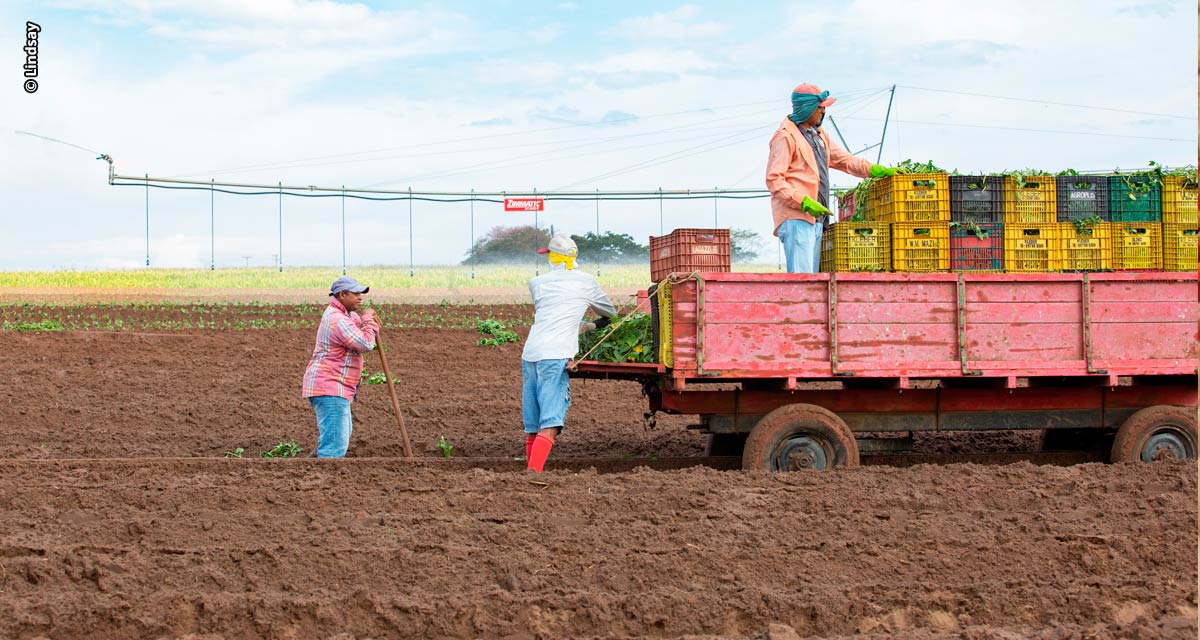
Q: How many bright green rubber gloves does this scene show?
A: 2